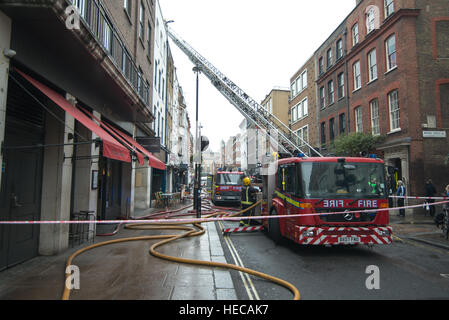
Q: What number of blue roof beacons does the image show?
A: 4